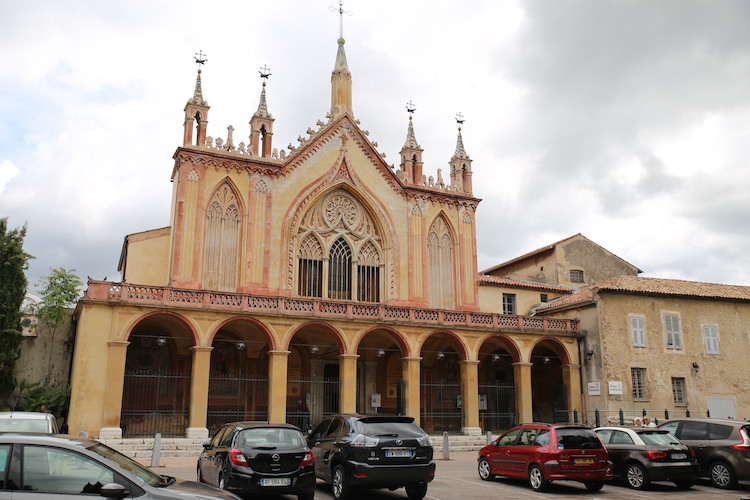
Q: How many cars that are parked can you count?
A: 7